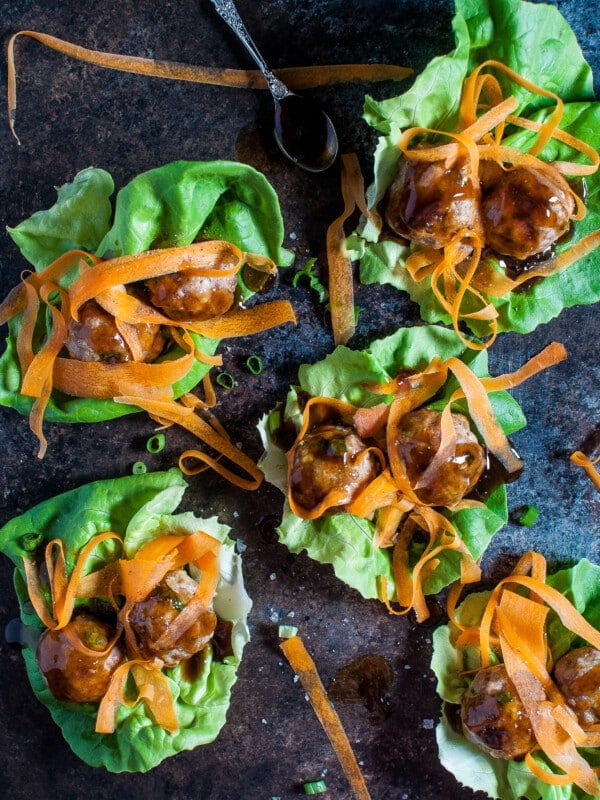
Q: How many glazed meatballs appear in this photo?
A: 10